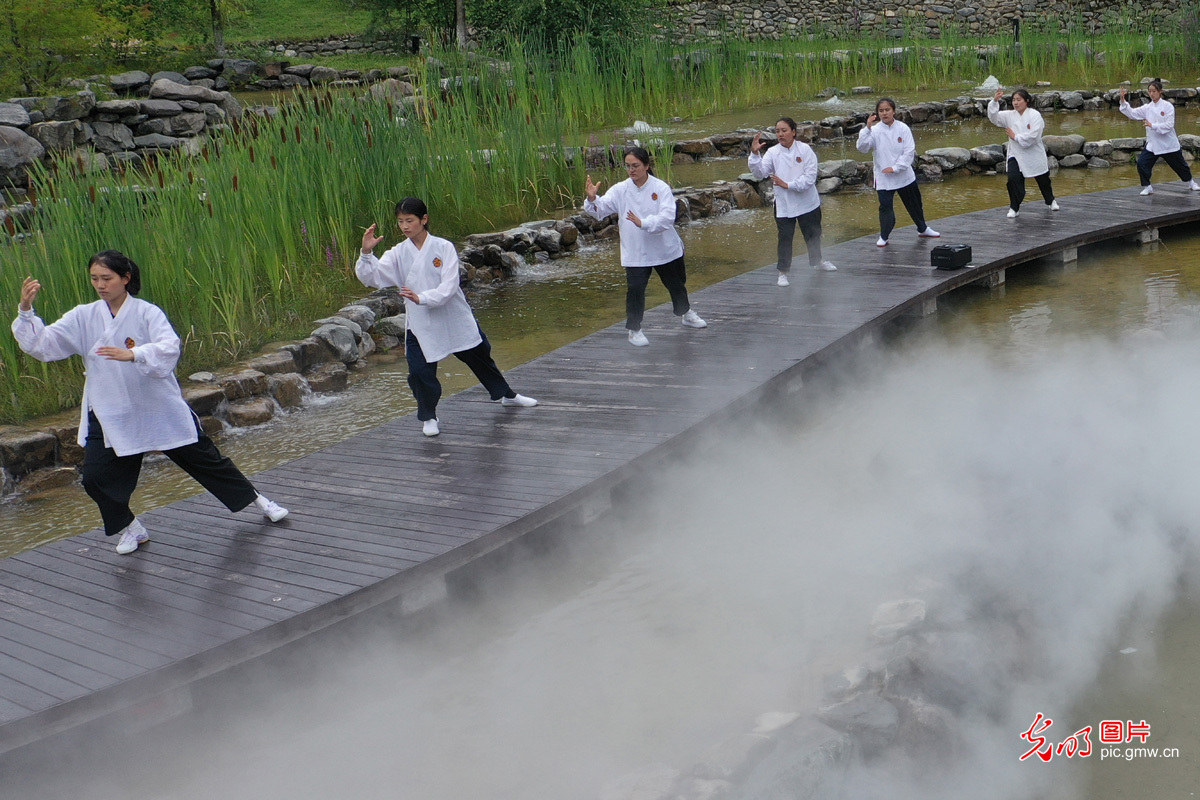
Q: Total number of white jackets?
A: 7